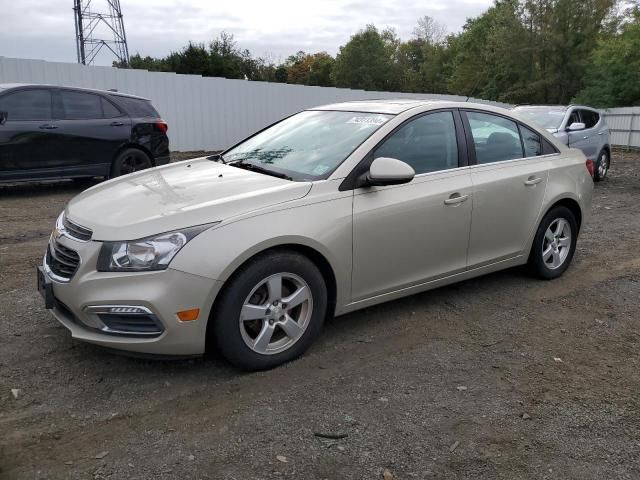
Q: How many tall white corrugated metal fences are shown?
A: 1